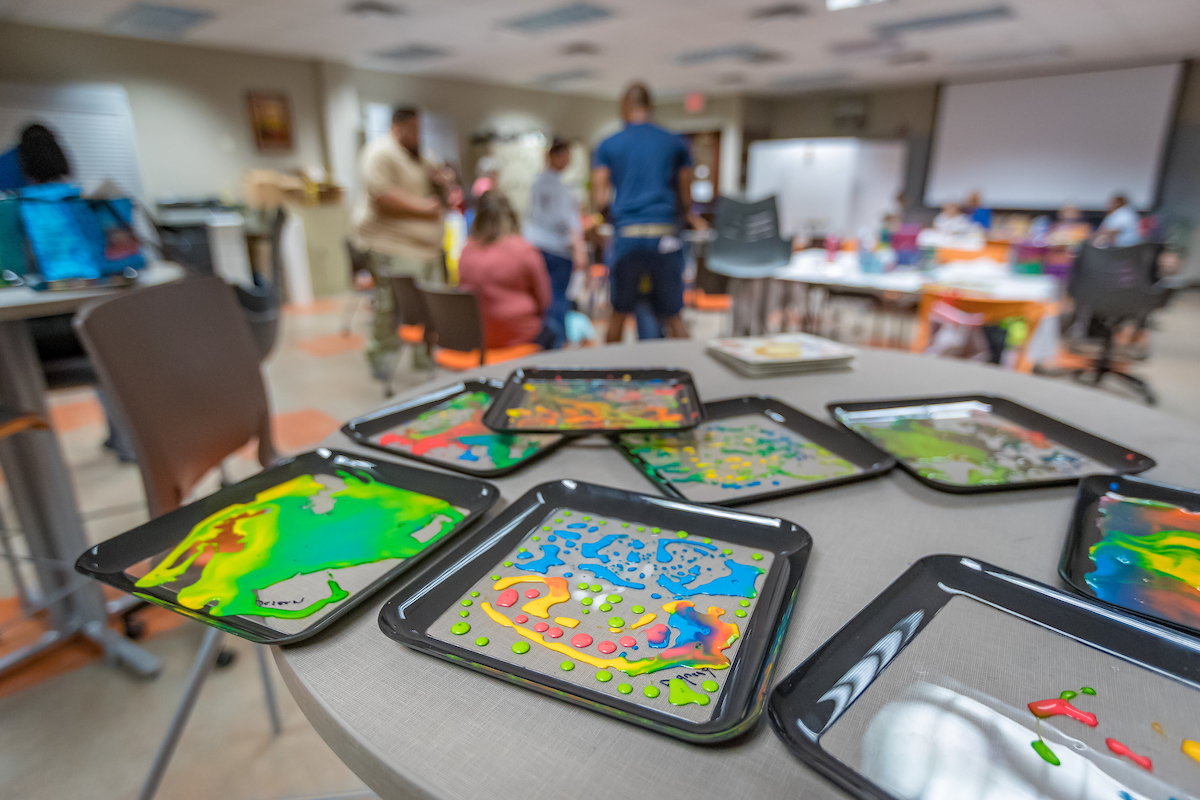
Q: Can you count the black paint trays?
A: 8